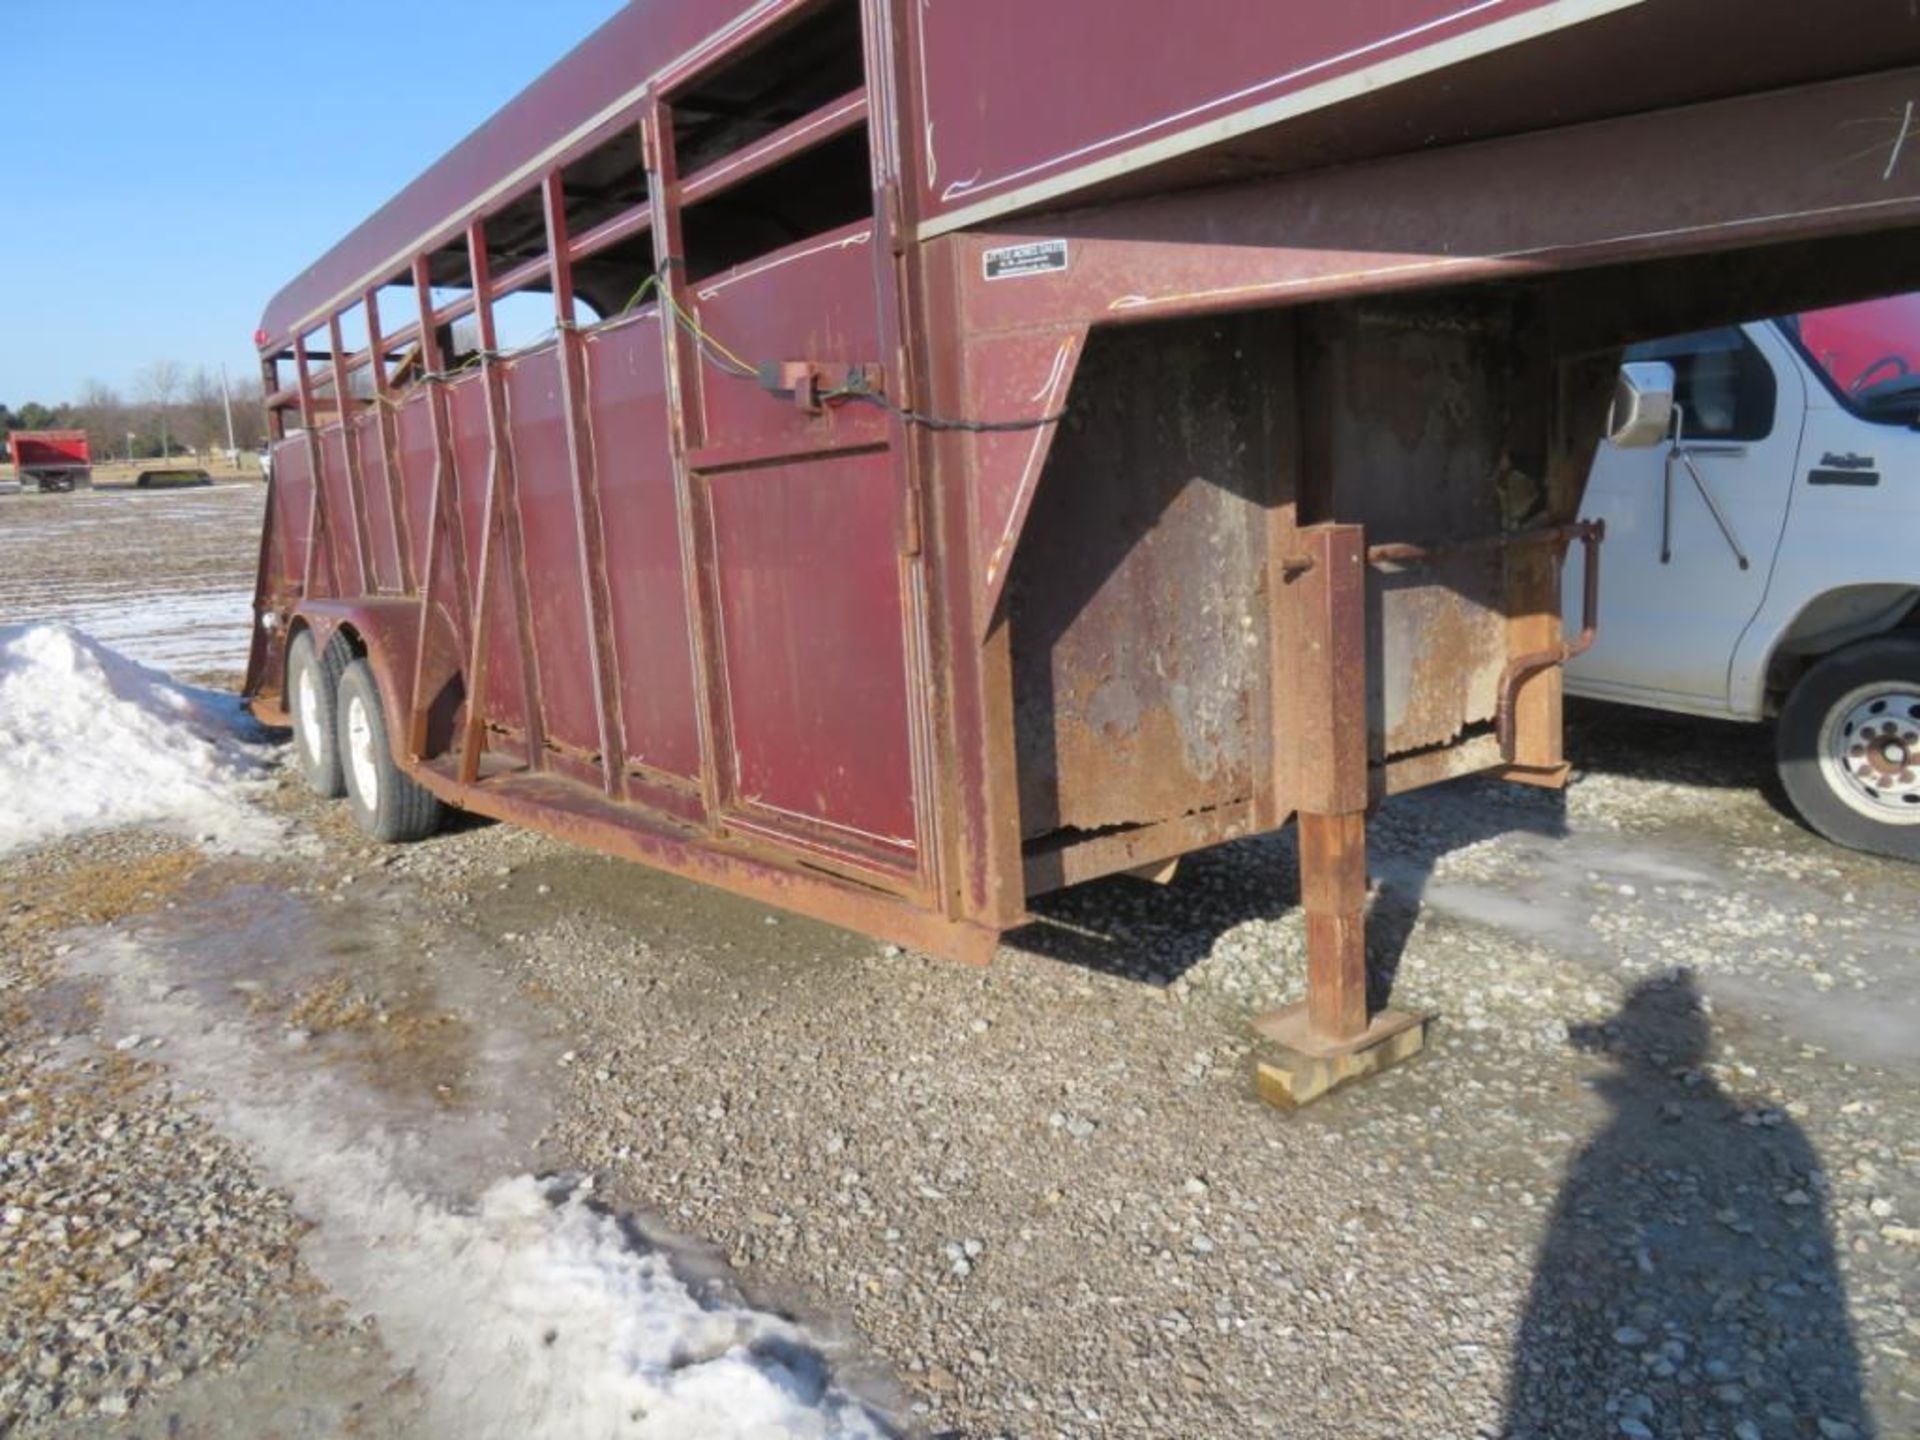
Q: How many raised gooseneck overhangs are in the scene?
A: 1